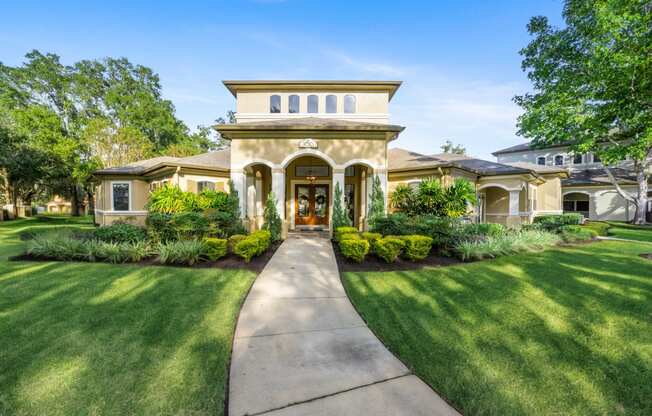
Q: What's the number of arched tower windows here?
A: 5